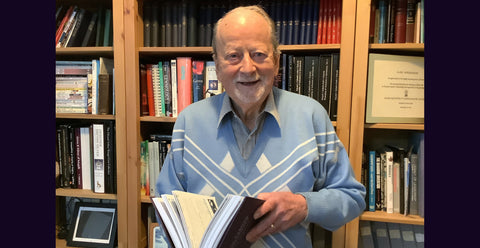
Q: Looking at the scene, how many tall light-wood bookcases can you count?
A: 3